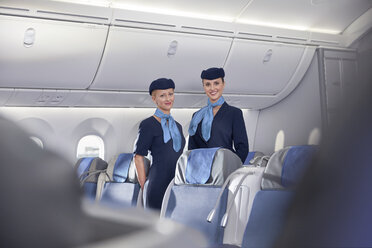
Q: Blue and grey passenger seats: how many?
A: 5